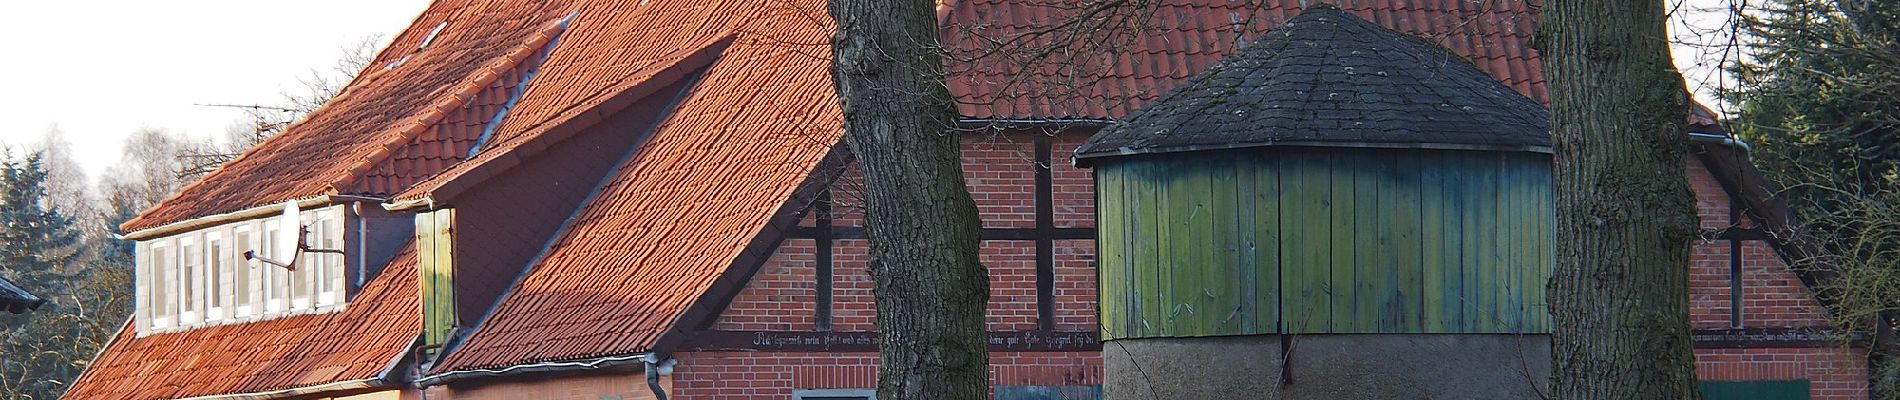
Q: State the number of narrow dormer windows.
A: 7